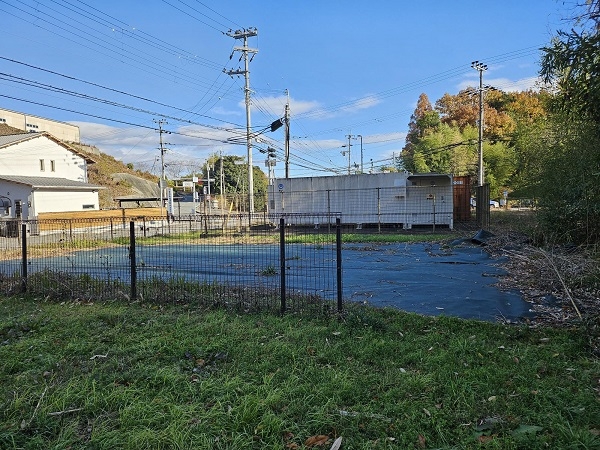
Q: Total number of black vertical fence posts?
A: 4